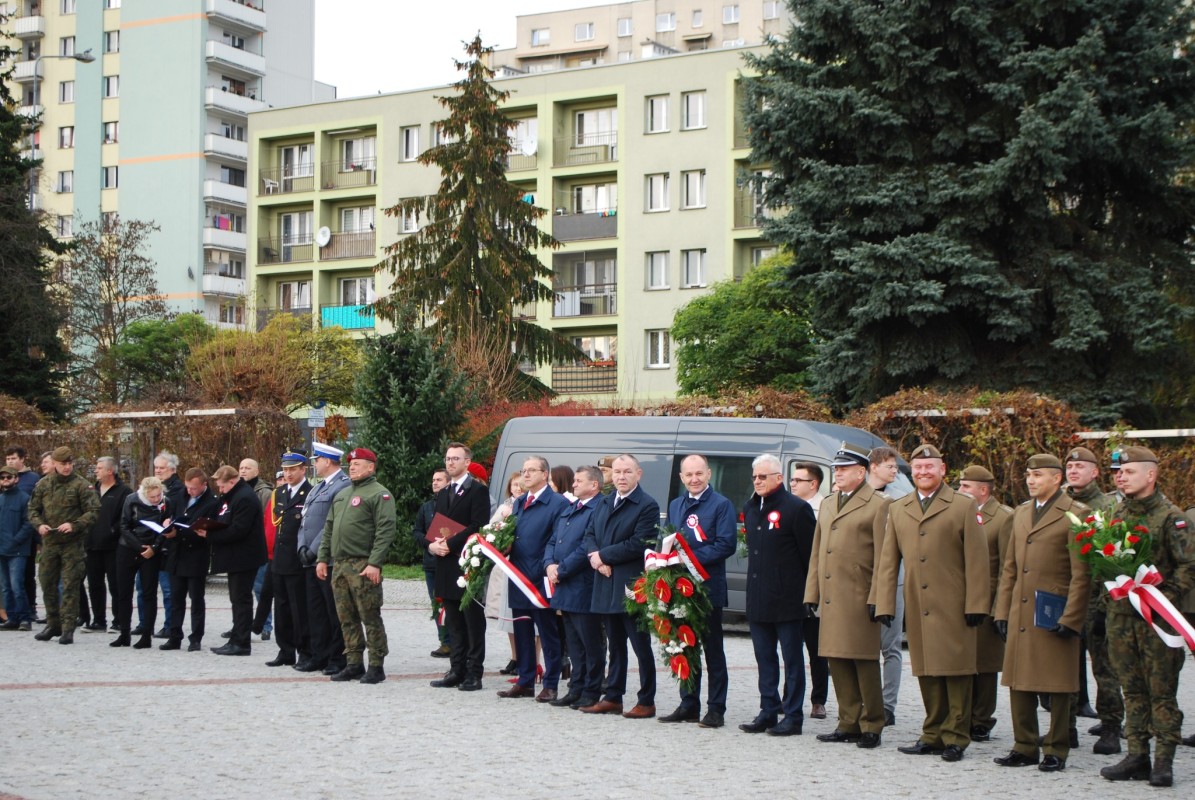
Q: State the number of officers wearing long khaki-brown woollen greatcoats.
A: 4